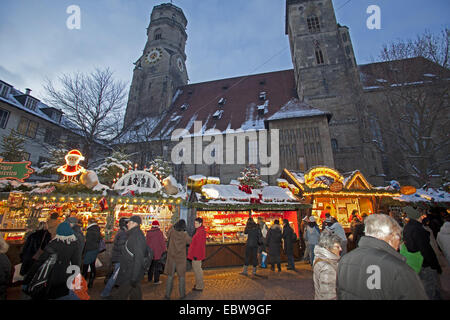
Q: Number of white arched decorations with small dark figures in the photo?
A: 1